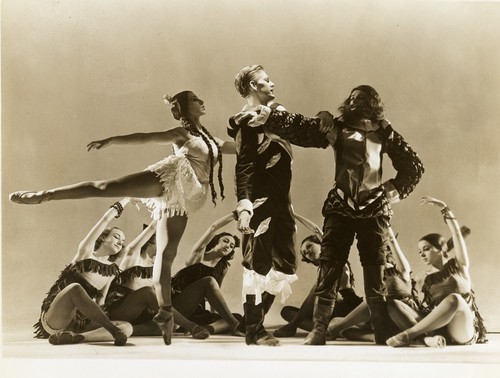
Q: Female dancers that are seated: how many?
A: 6